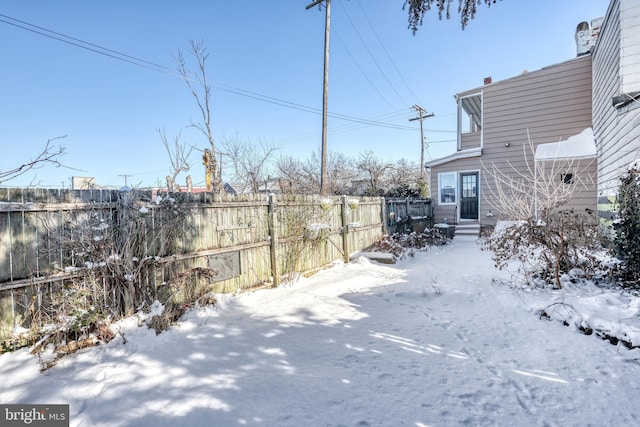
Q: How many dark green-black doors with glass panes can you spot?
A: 1